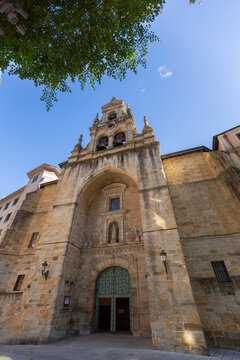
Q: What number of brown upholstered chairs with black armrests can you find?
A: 0